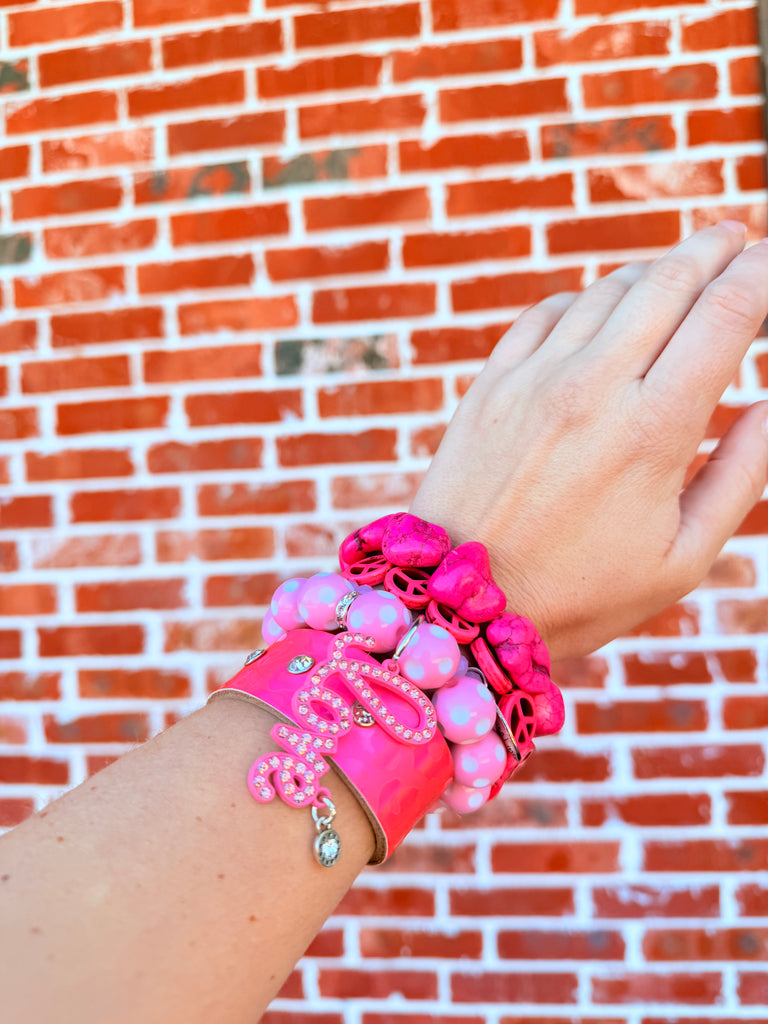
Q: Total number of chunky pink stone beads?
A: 5